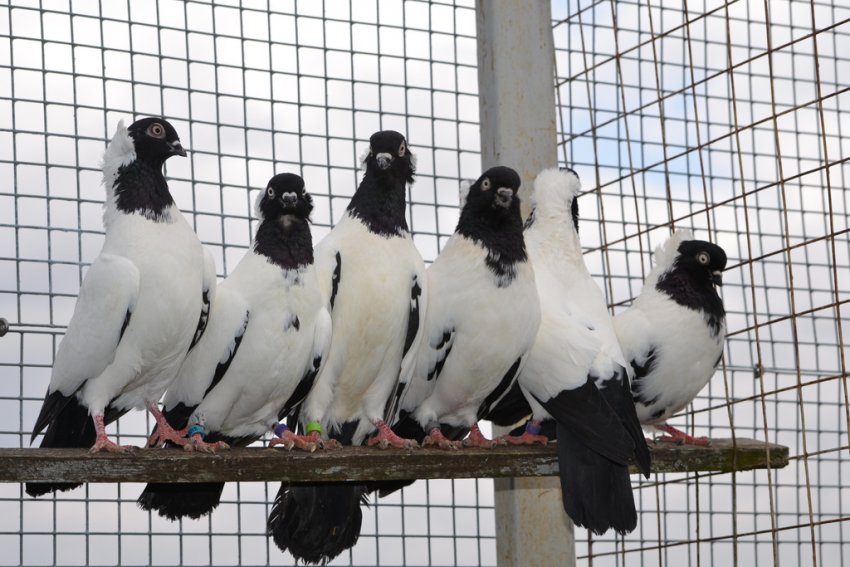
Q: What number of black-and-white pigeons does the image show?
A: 6